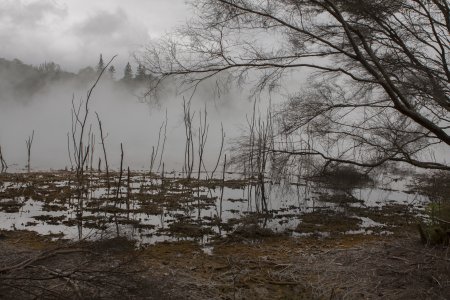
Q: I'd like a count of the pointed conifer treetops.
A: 4